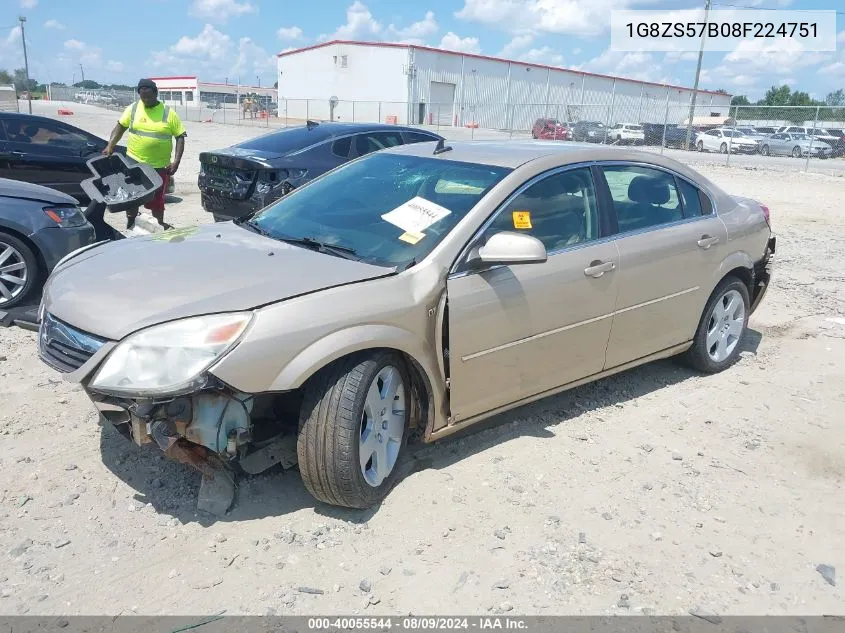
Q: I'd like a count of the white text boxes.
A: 1